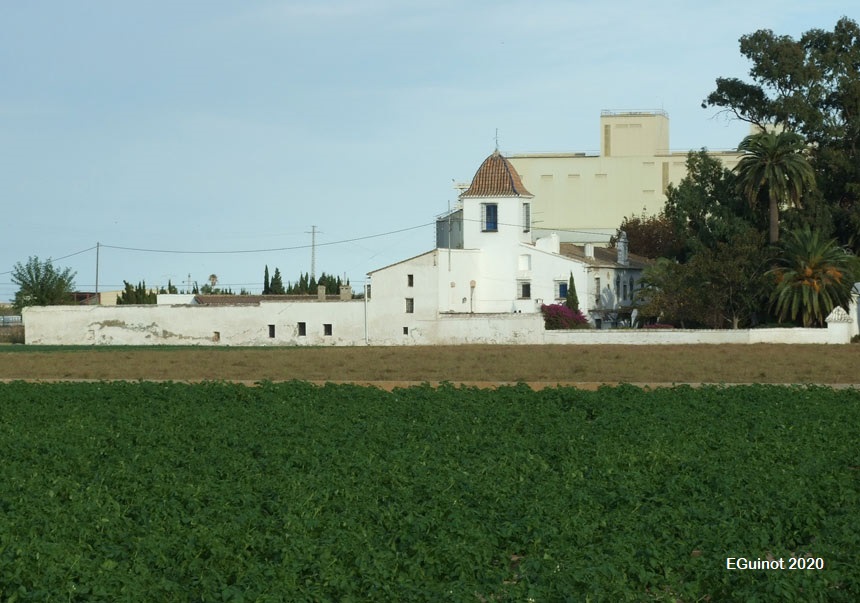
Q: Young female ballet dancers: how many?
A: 0